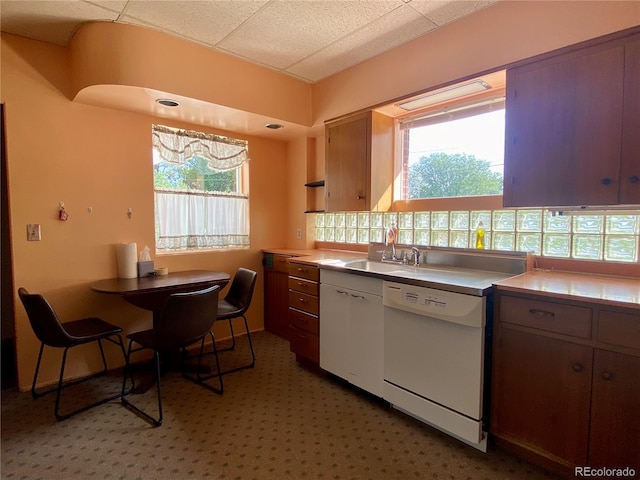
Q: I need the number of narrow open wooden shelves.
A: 2